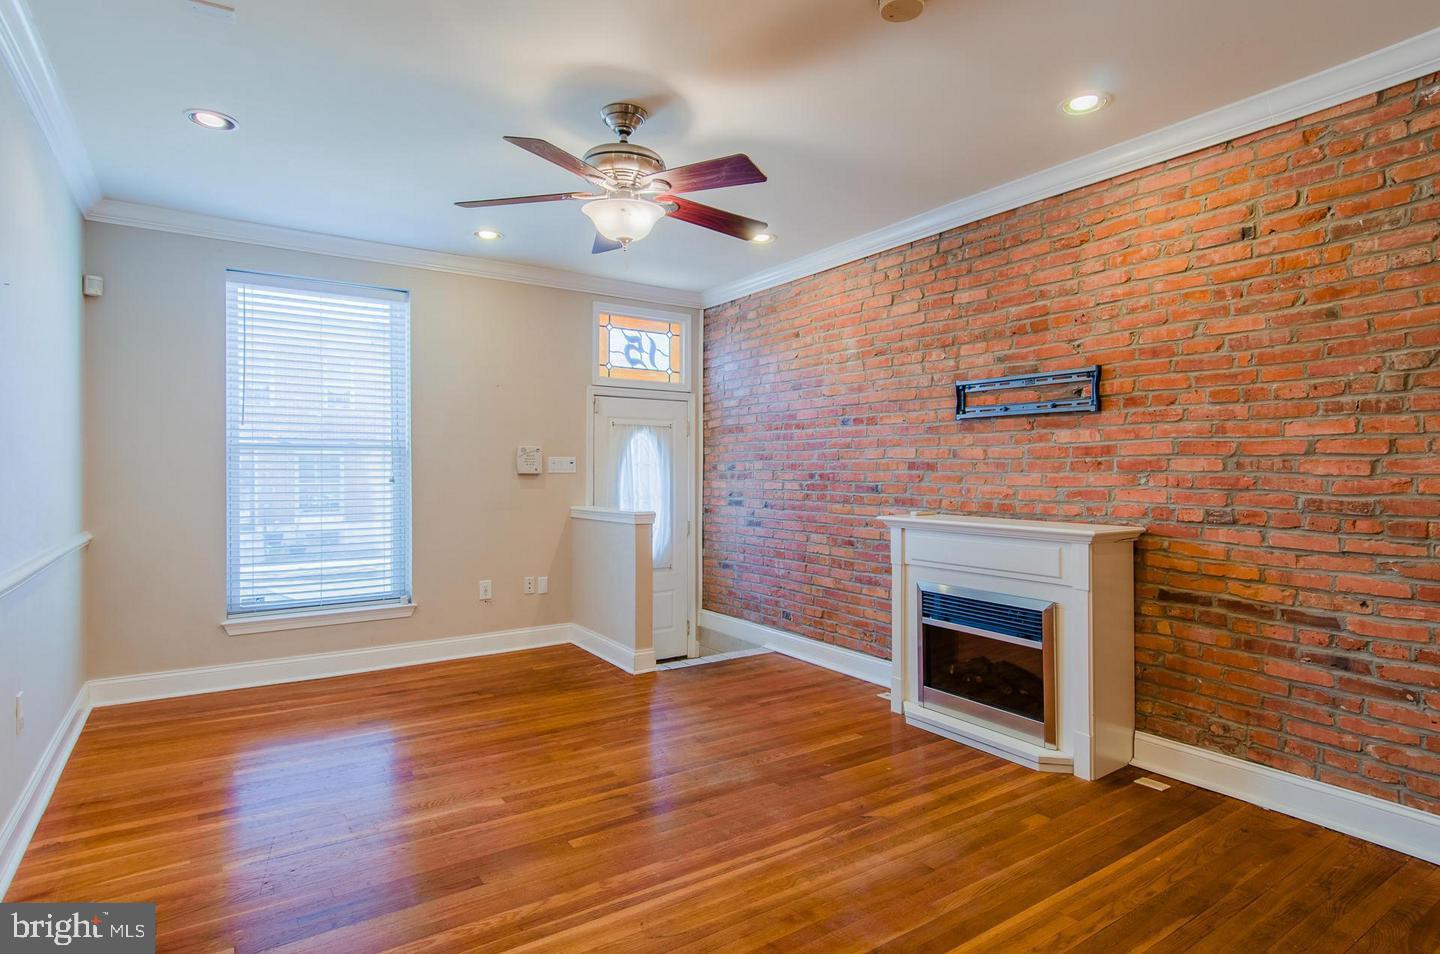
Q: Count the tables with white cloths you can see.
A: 0